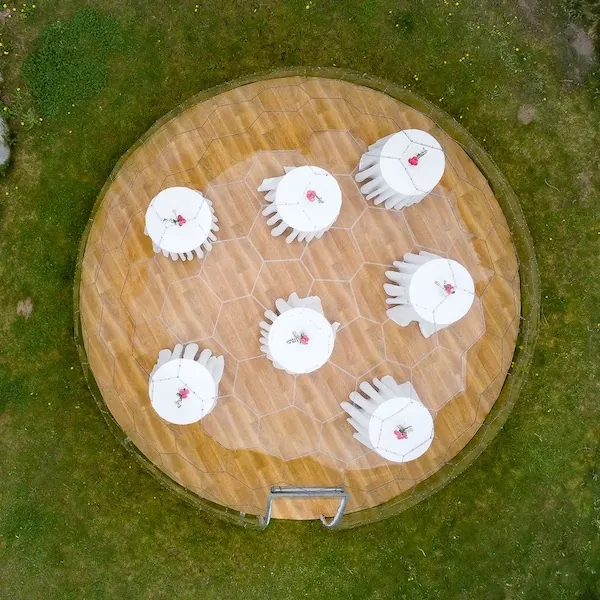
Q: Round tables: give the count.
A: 7